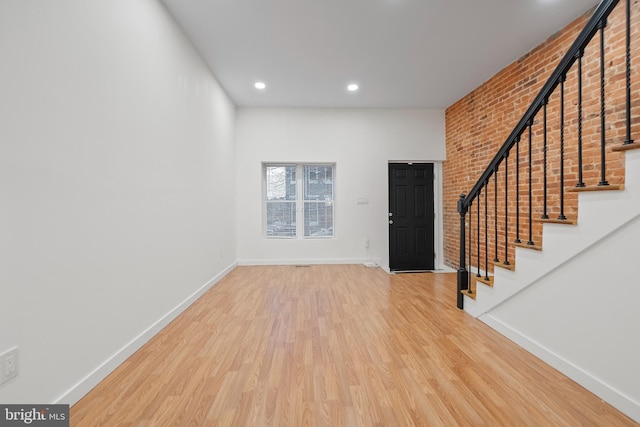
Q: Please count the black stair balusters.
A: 12